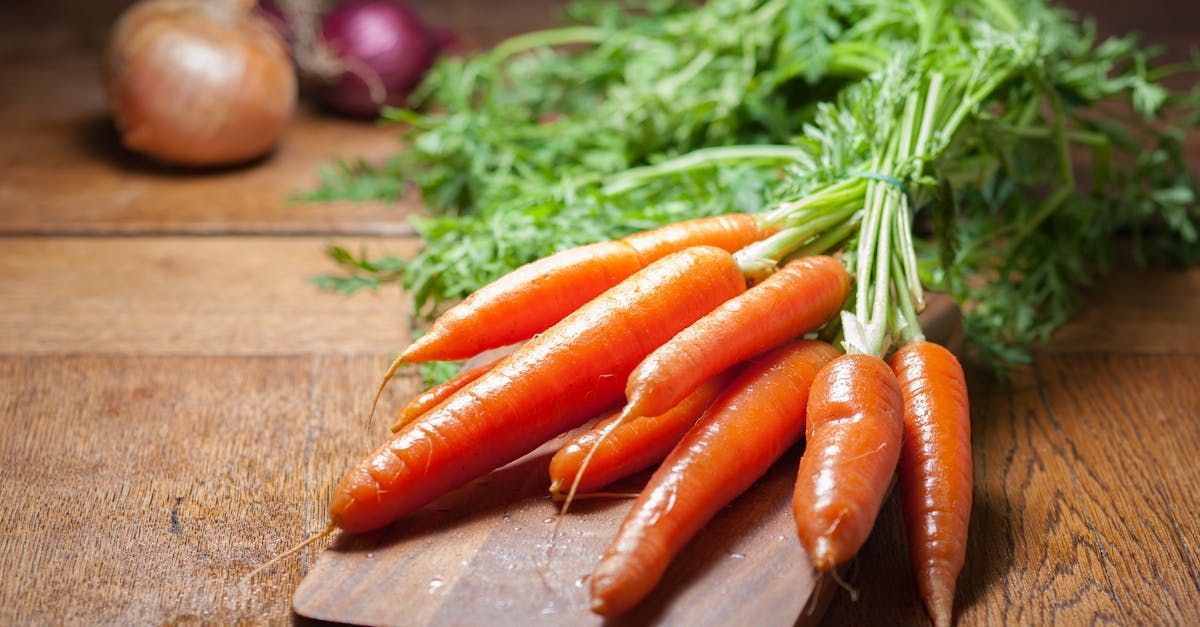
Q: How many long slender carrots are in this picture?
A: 8